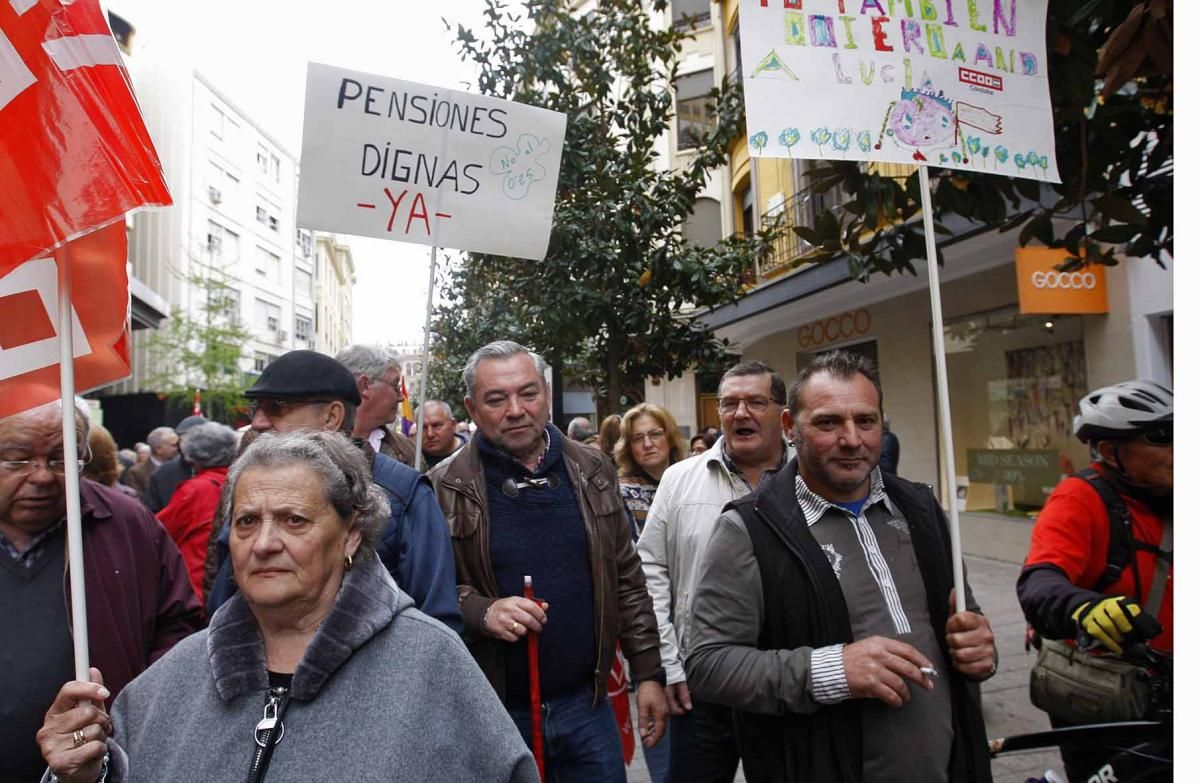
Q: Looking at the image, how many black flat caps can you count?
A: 1